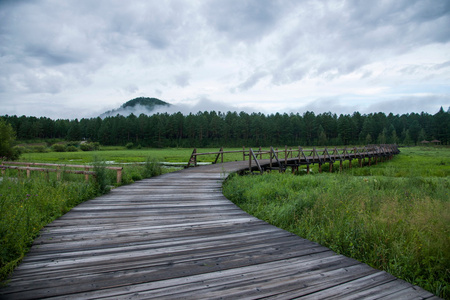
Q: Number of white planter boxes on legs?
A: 0